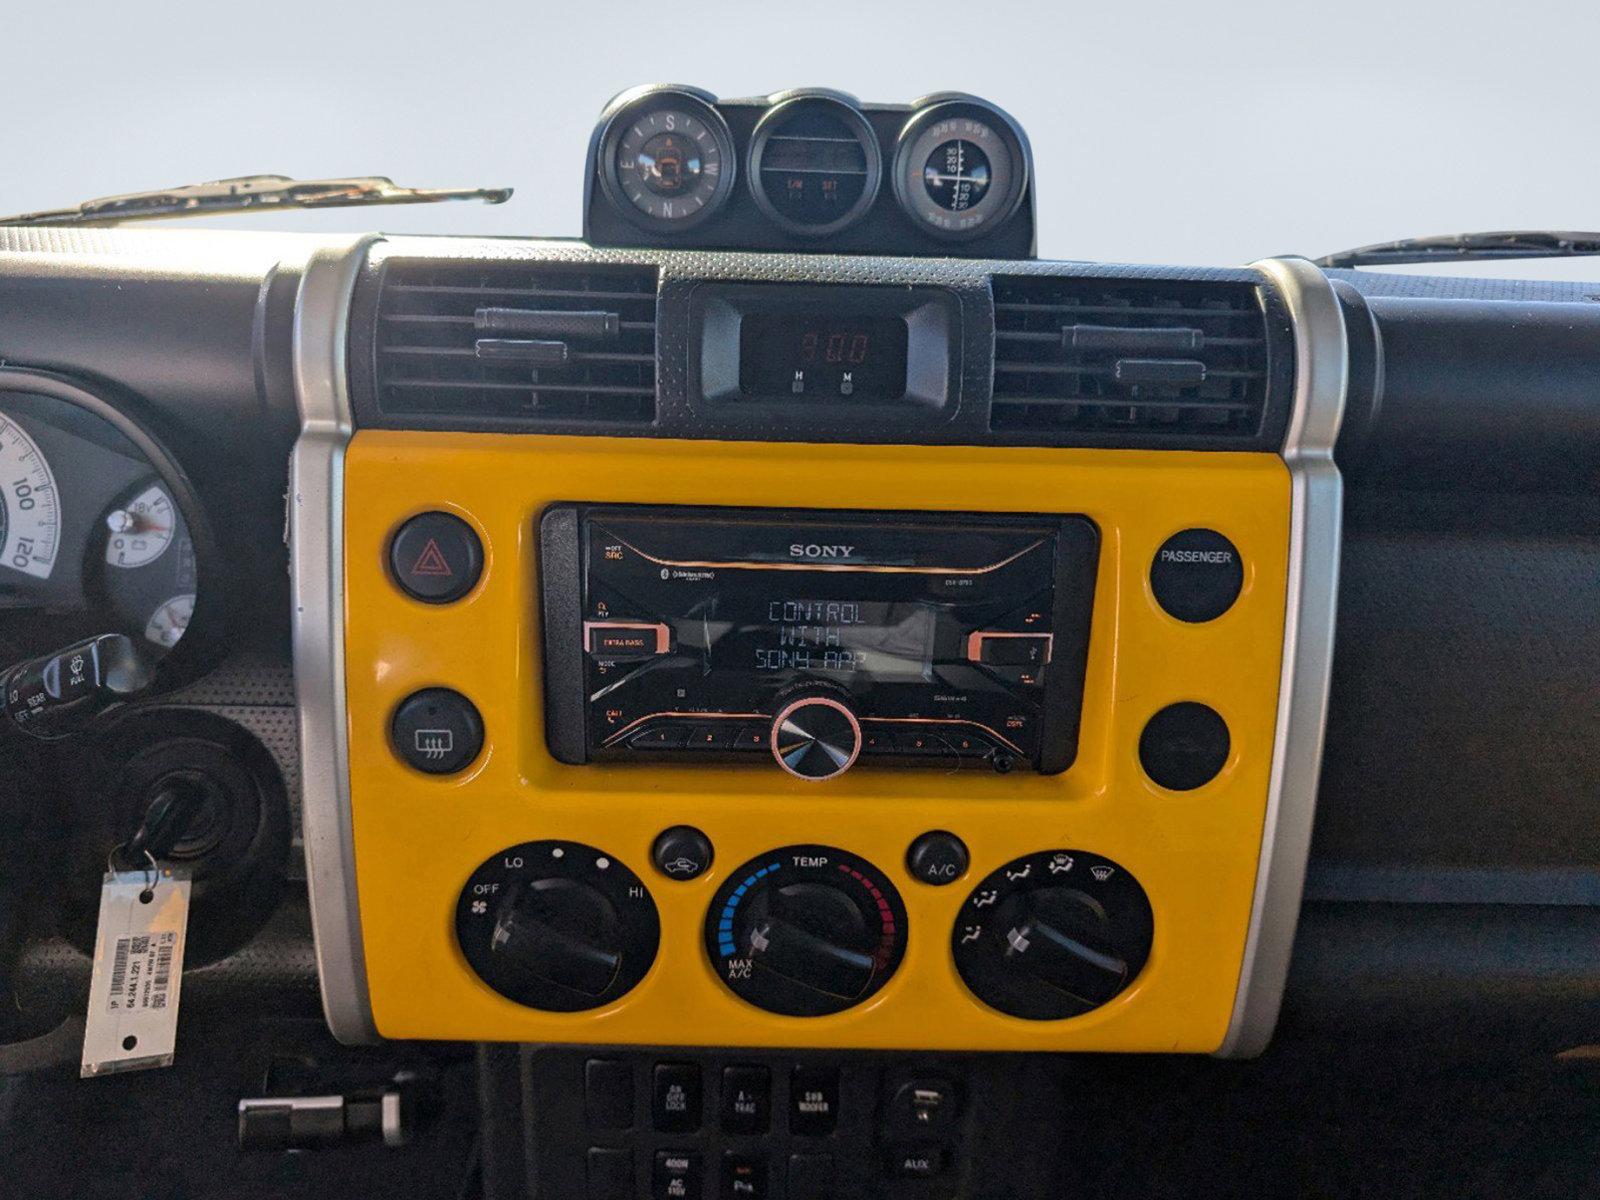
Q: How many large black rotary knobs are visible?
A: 3